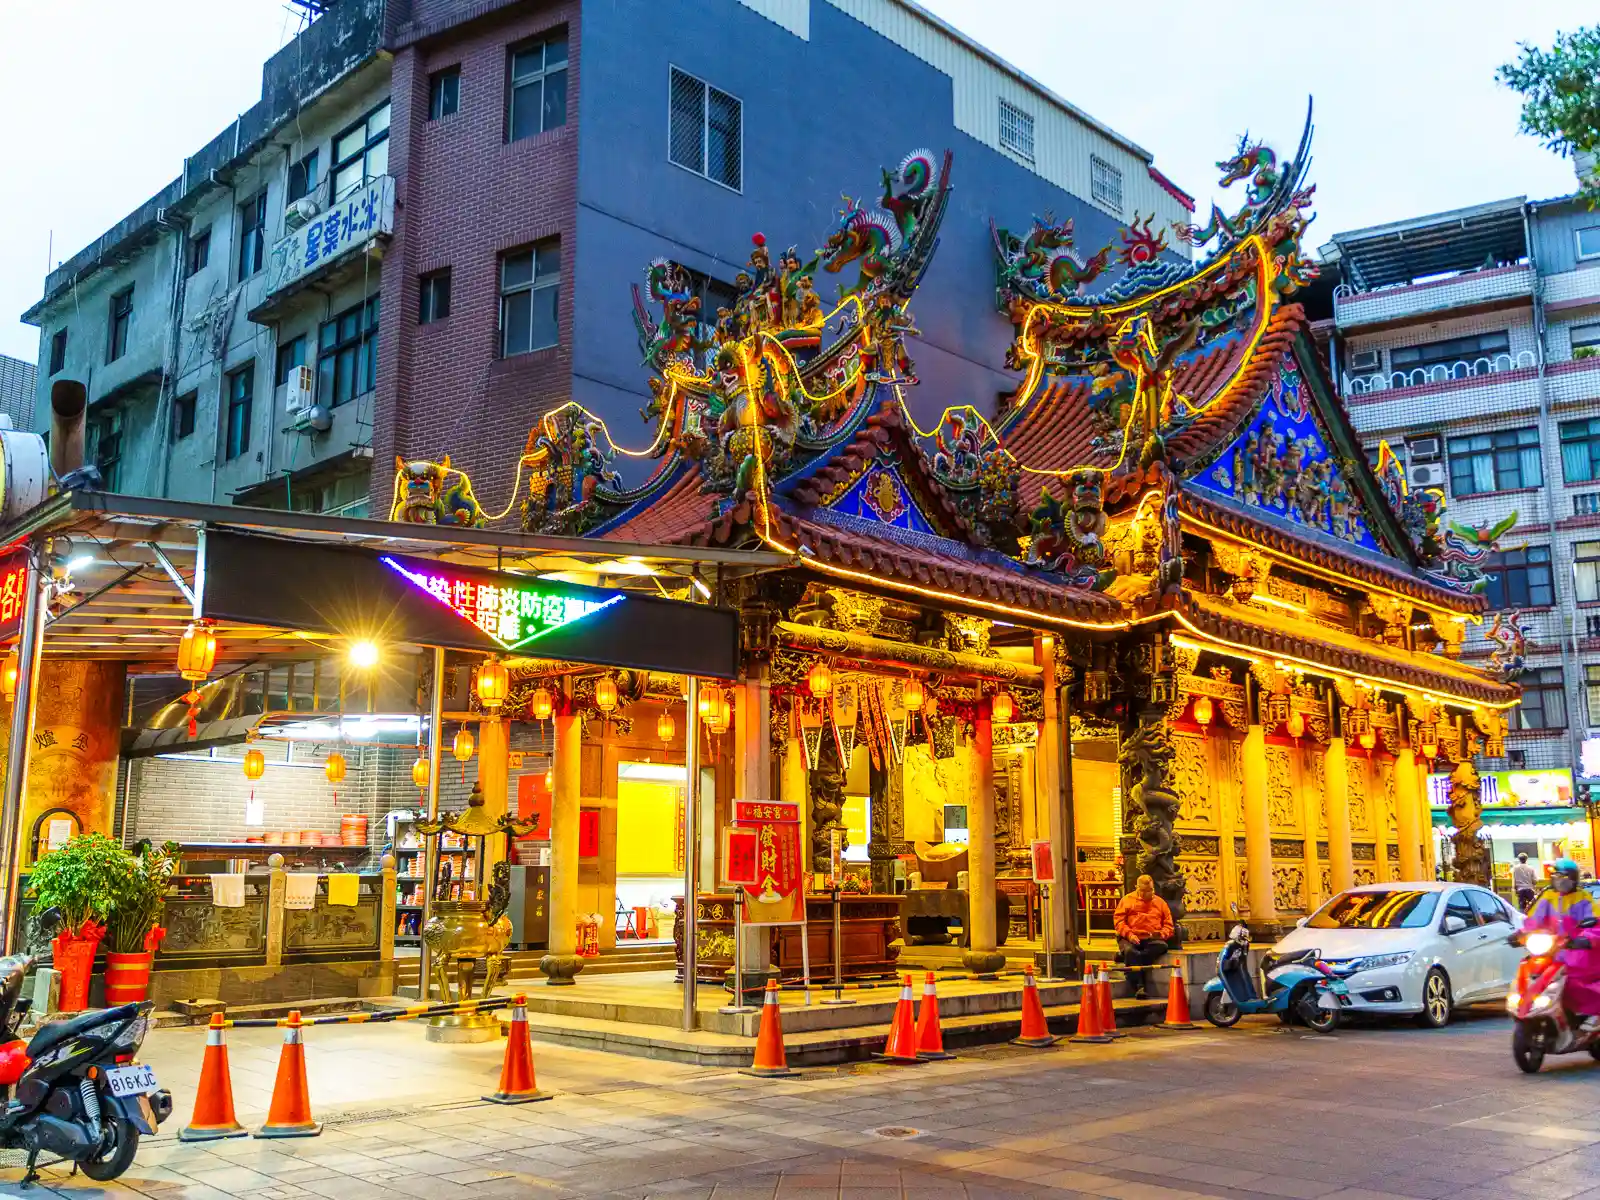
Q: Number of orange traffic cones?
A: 10